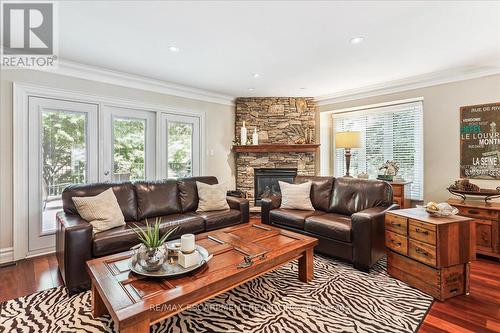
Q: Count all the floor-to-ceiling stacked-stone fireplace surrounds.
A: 1